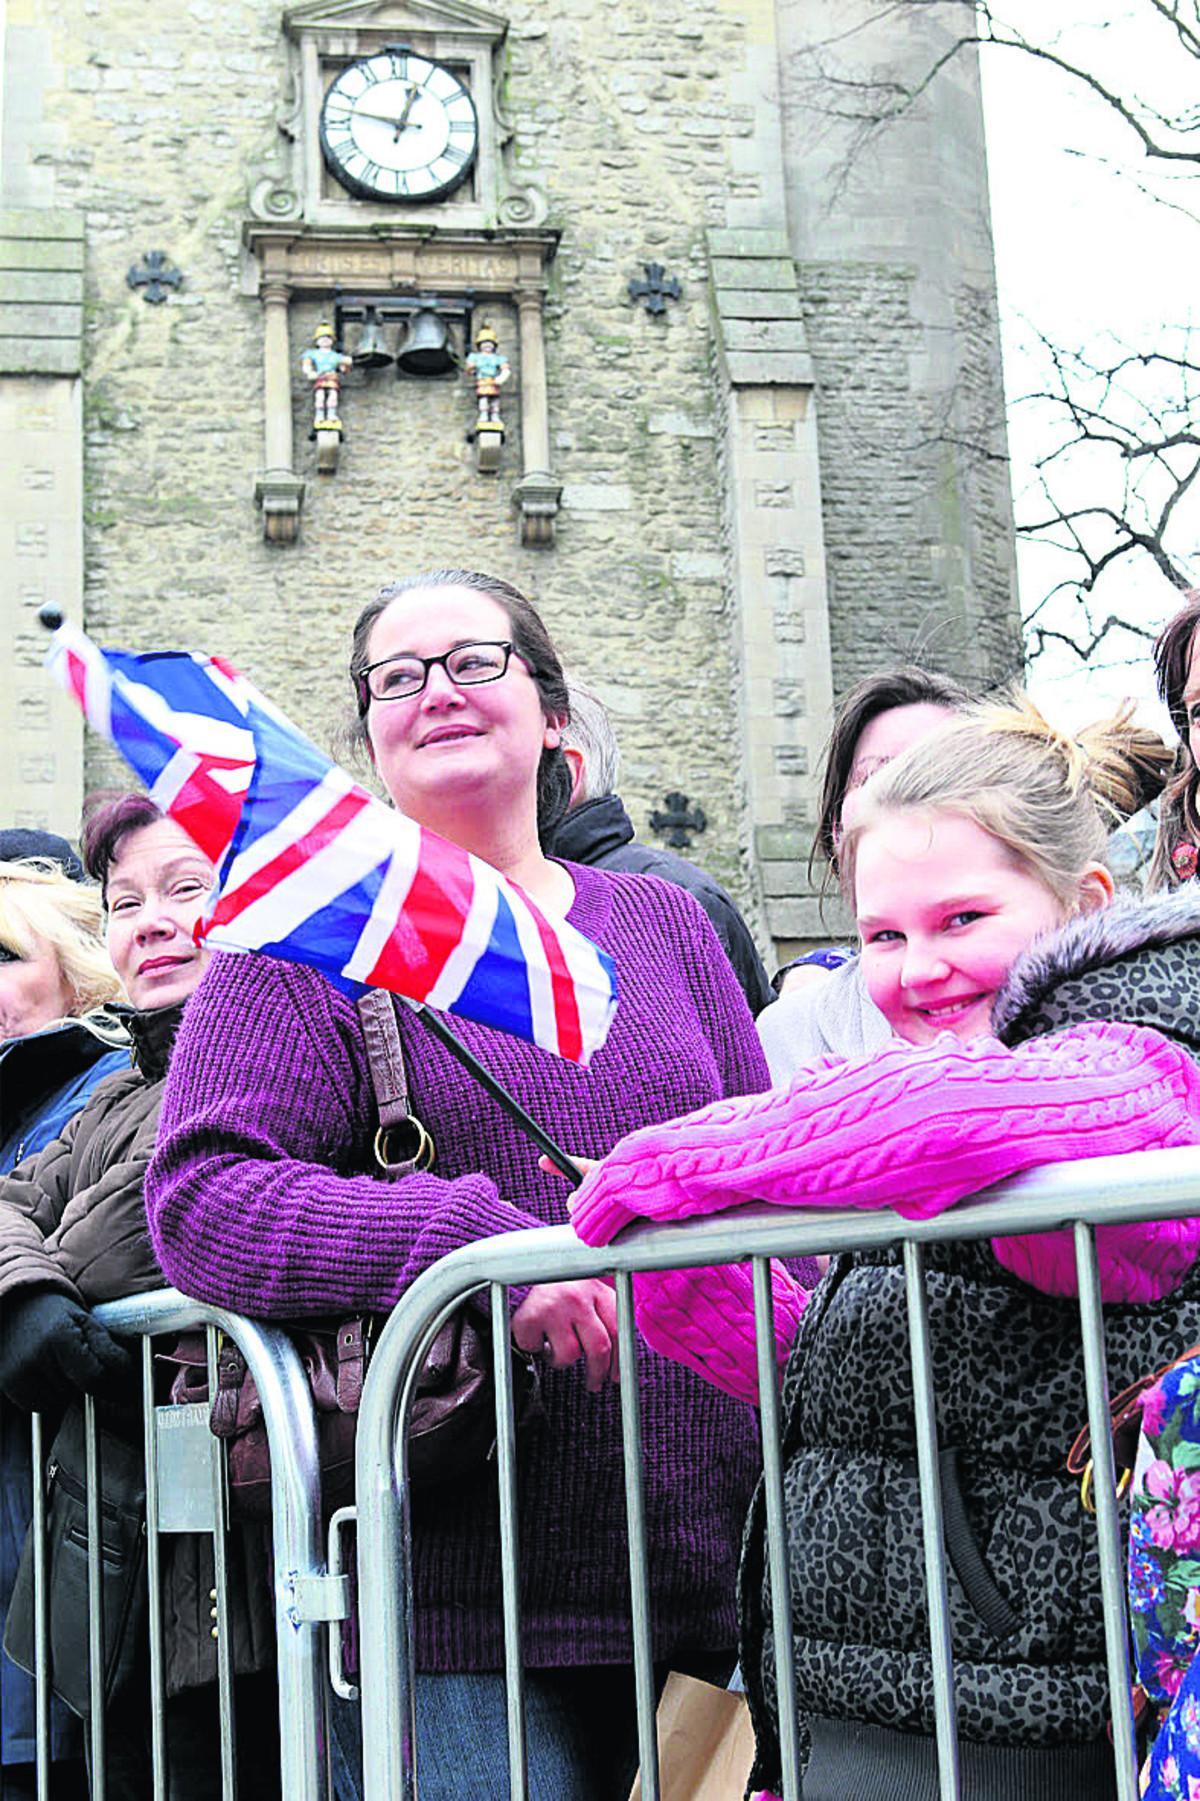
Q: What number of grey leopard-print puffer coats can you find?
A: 1